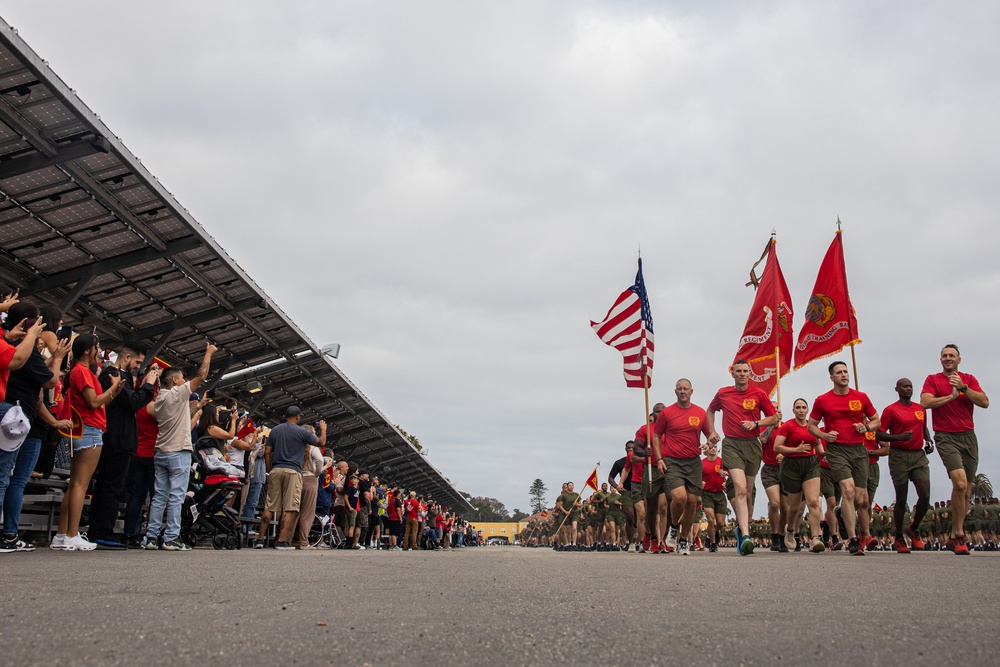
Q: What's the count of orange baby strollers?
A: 0